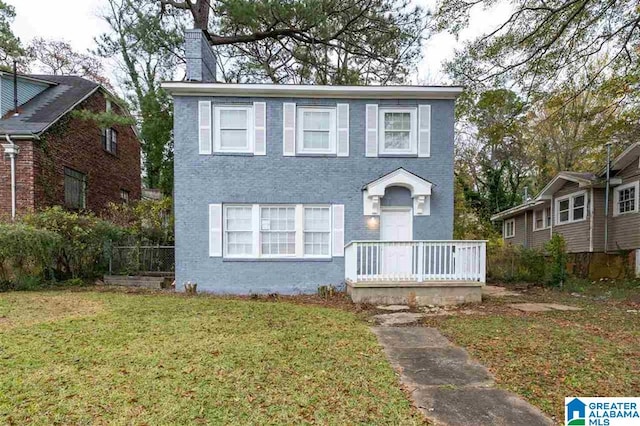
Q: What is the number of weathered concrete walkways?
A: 1